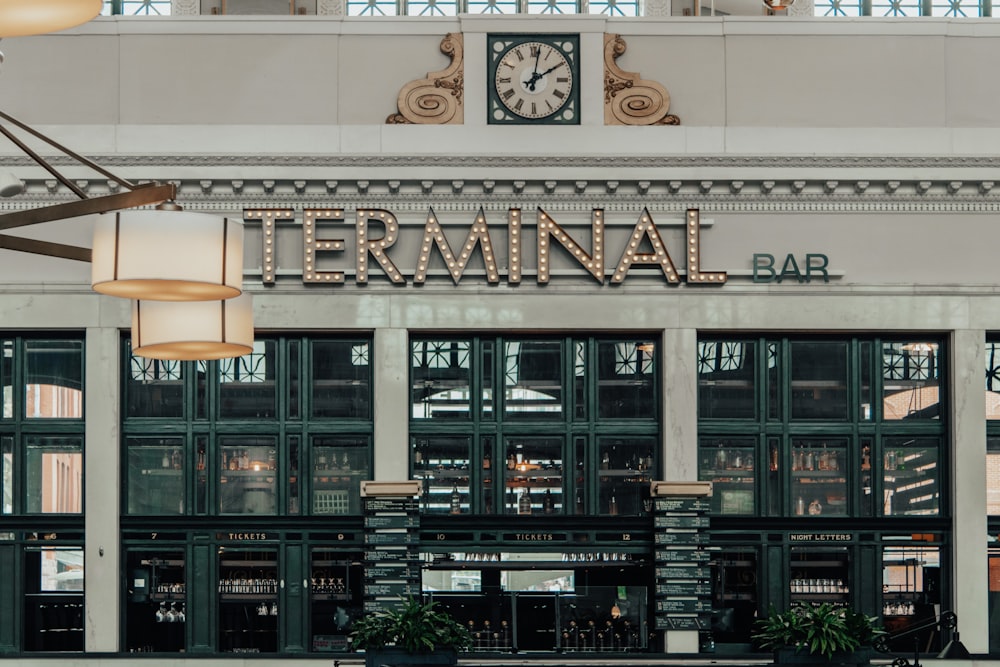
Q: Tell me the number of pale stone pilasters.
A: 4